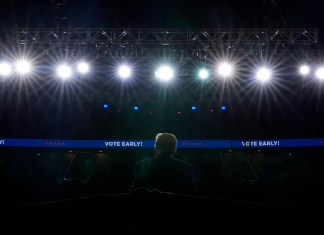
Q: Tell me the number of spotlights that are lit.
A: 11